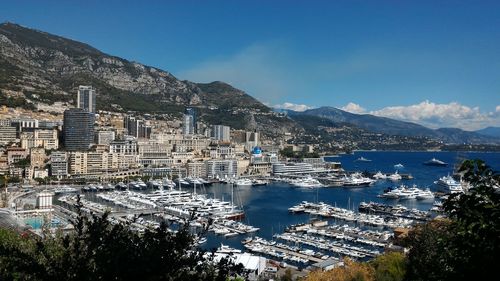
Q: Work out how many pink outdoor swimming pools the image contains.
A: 0